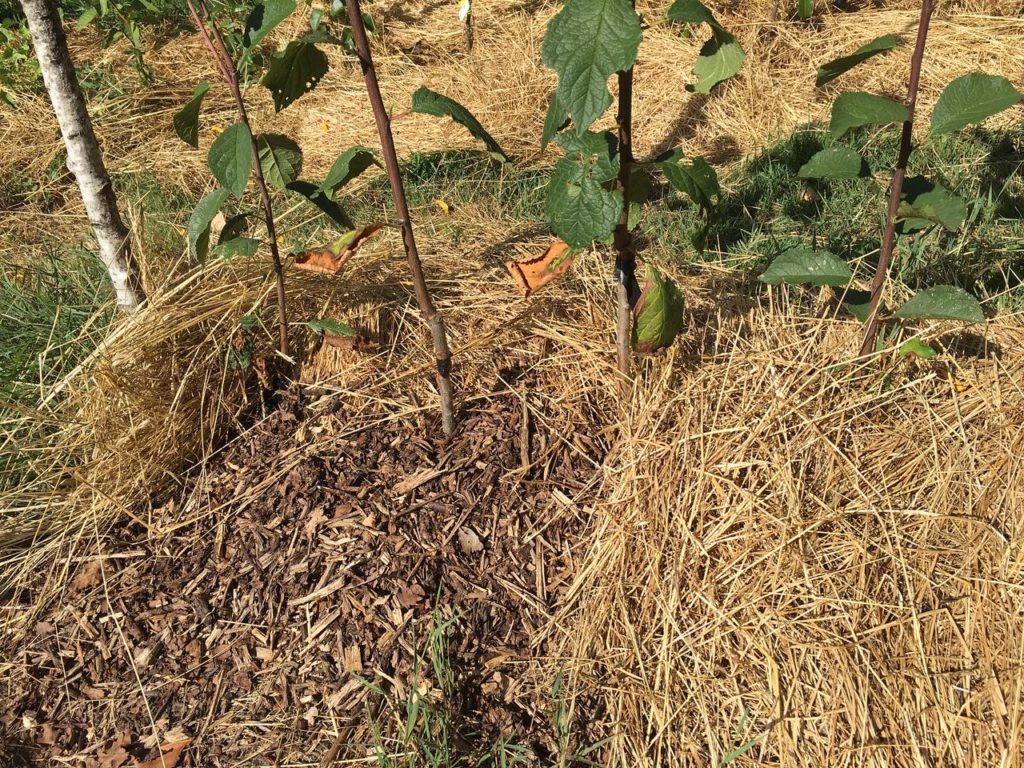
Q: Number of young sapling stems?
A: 4